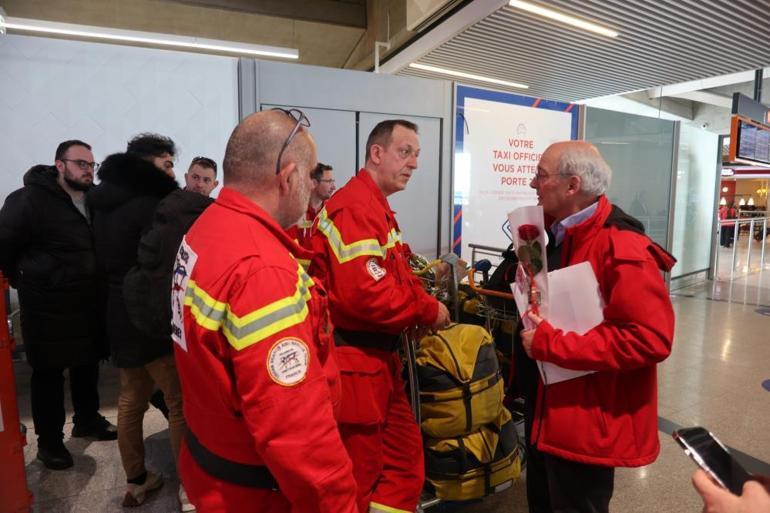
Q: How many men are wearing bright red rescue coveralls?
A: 3